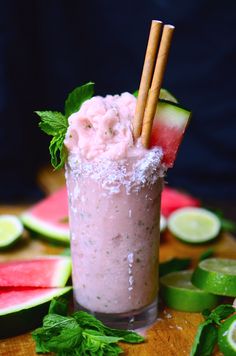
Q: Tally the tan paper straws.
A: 2